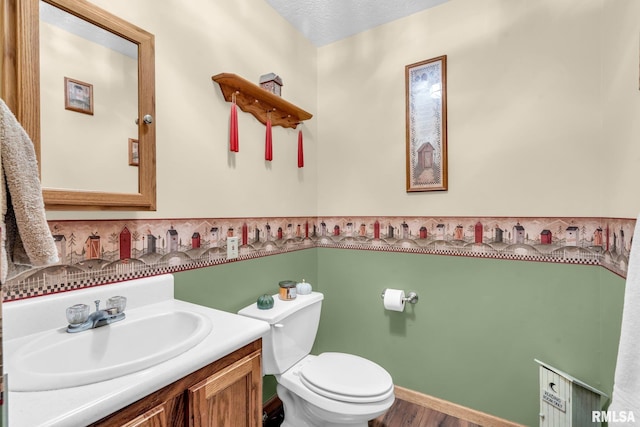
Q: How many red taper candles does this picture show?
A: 6